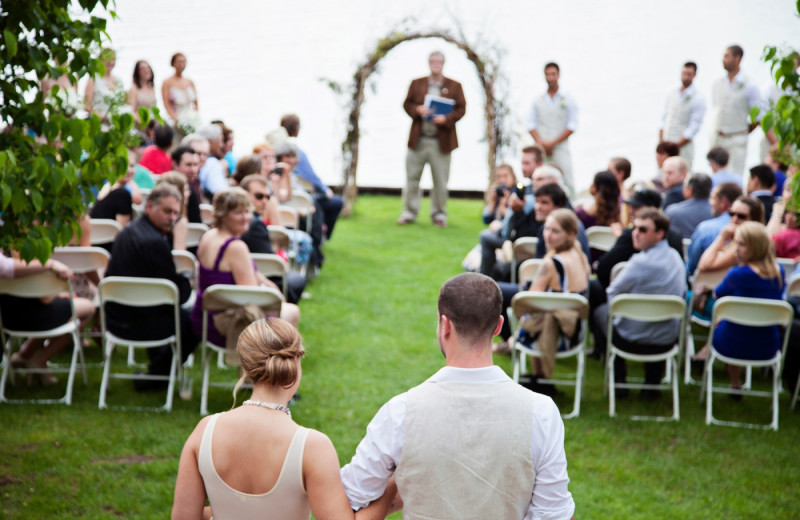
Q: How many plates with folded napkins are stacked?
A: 0